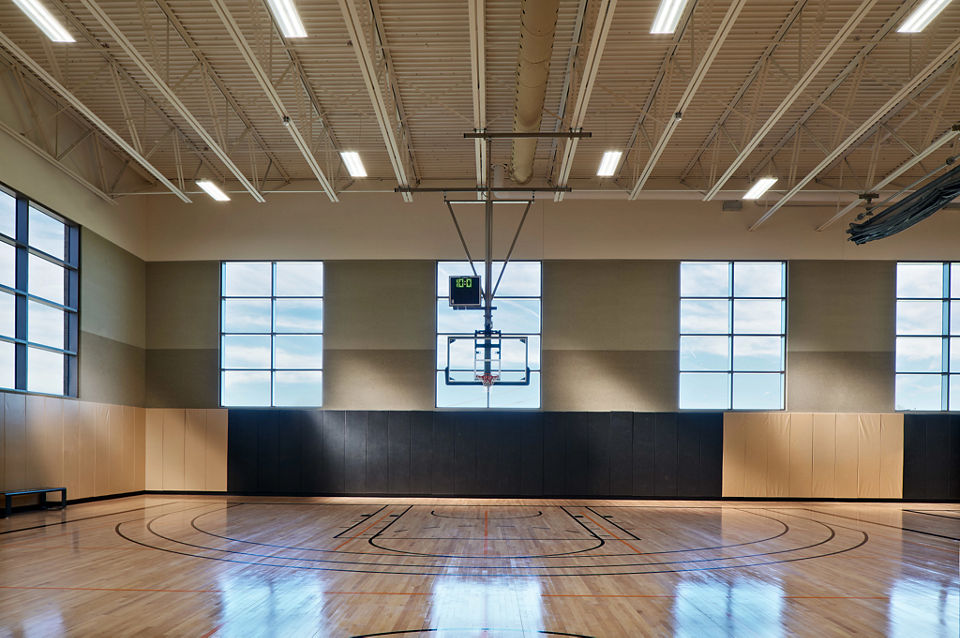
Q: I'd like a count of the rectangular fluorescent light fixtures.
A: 8